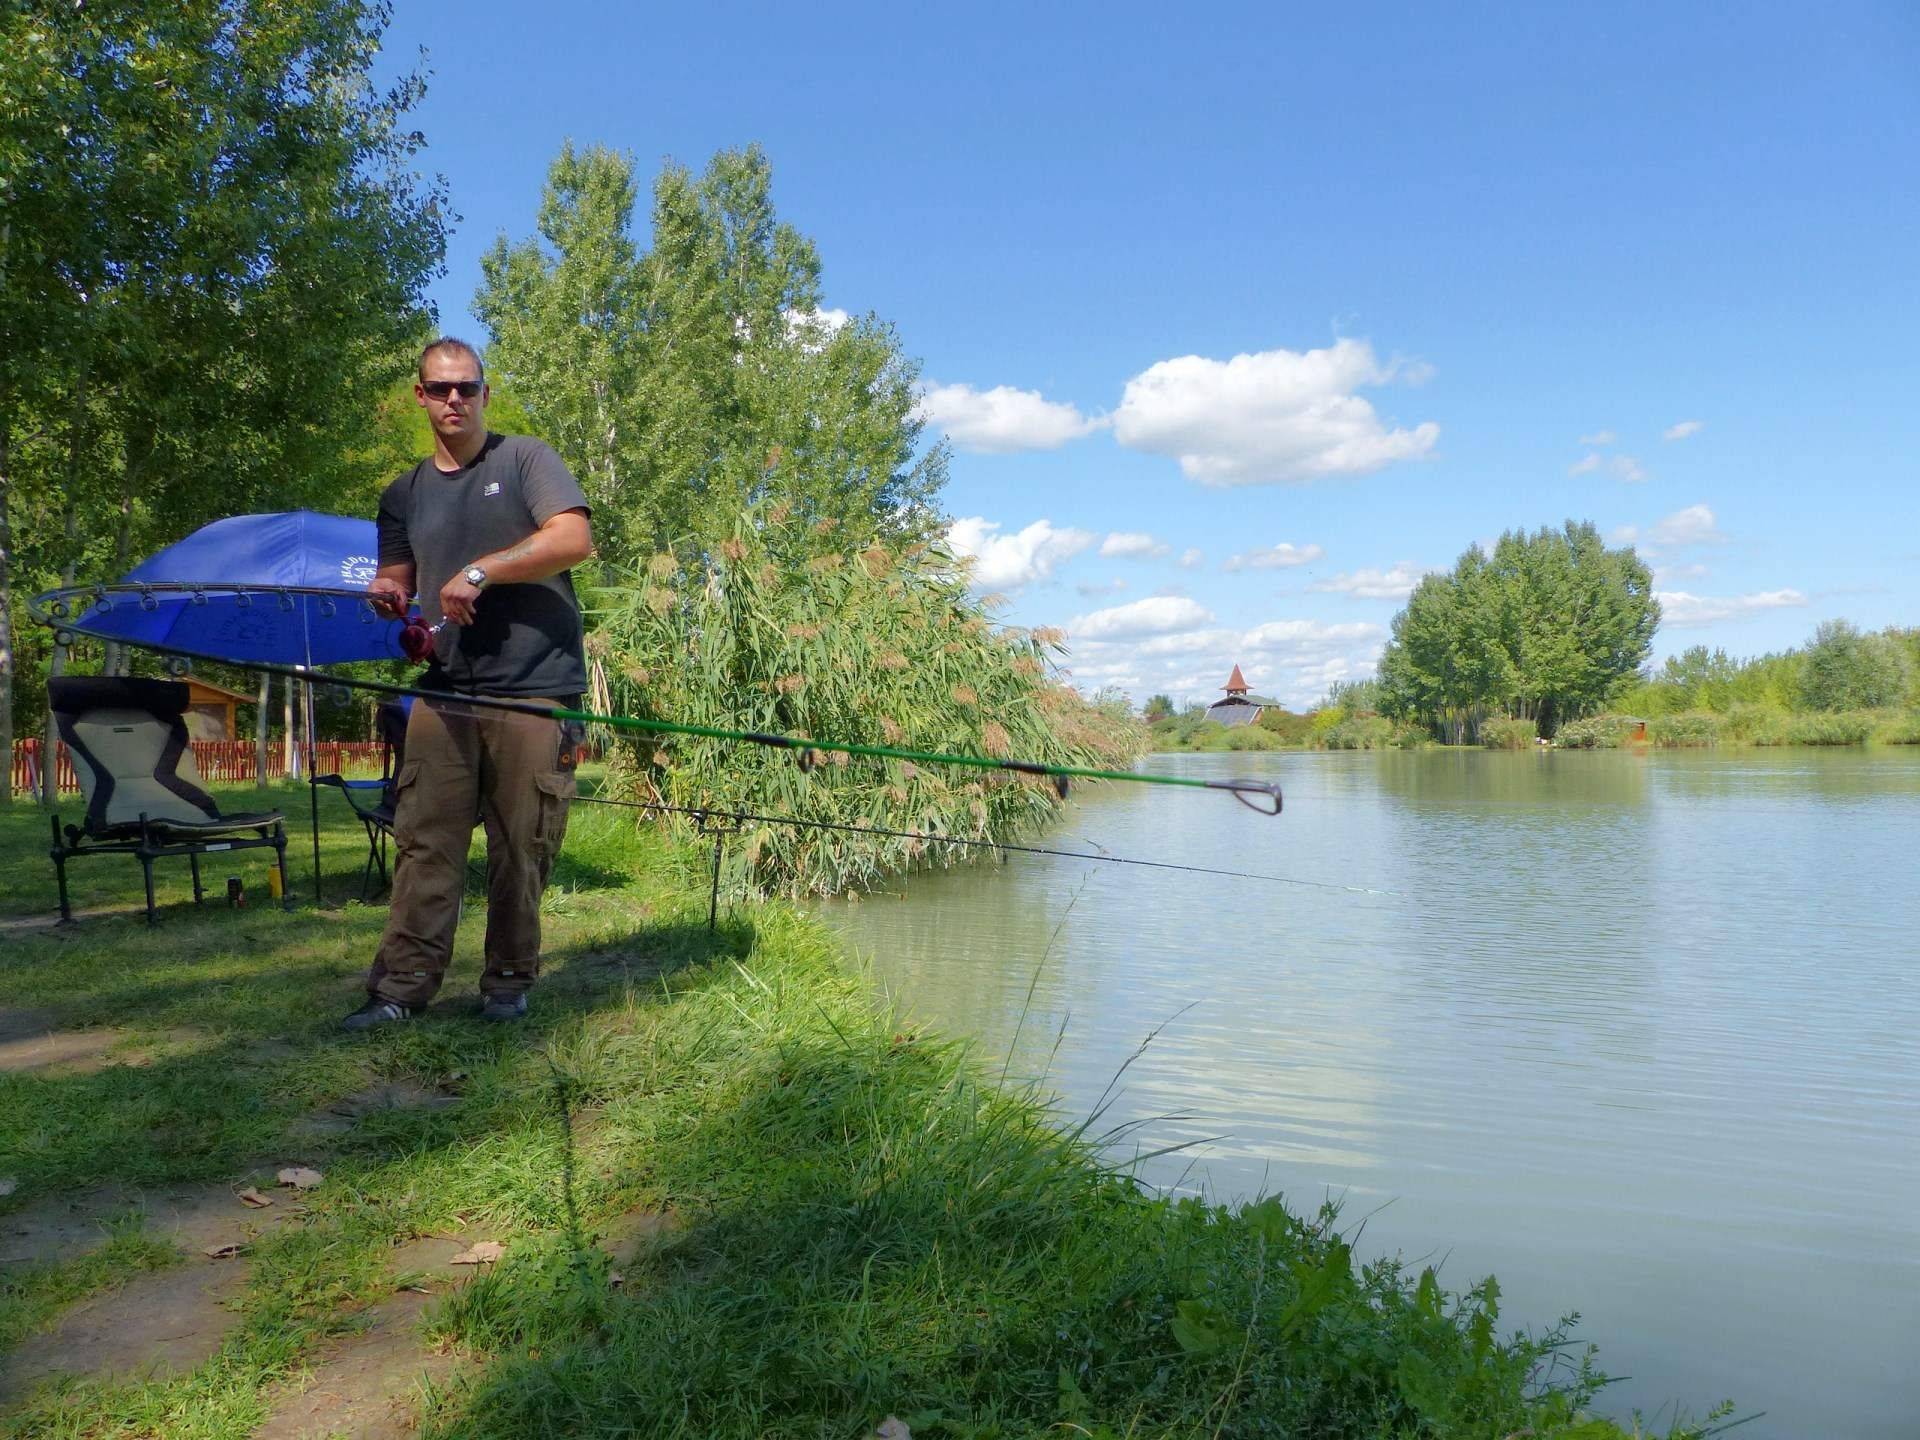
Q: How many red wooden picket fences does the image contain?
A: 1